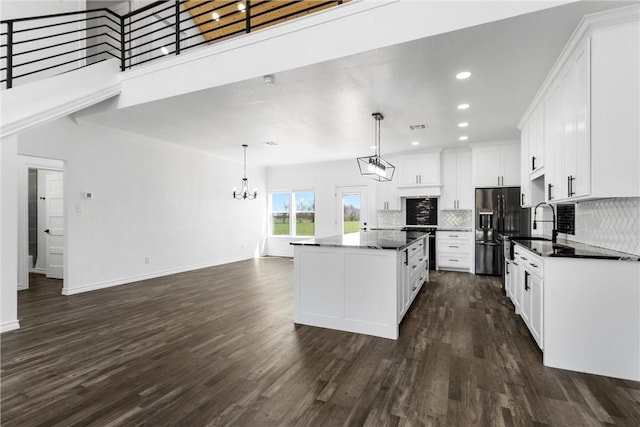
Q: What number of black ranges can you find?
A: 1